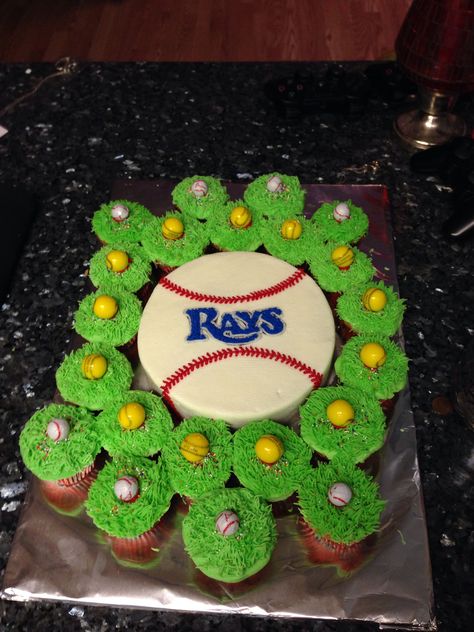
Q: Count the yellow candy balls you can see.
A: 13